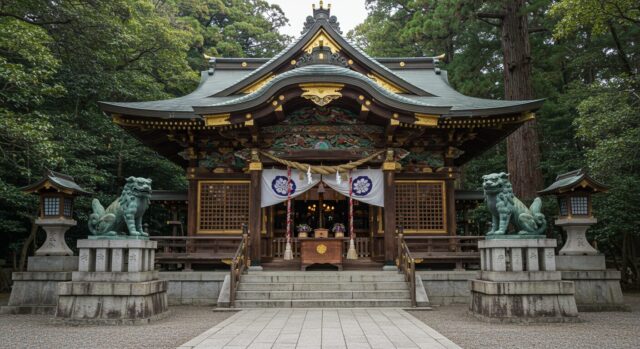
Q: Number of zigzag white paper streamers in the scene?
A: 2